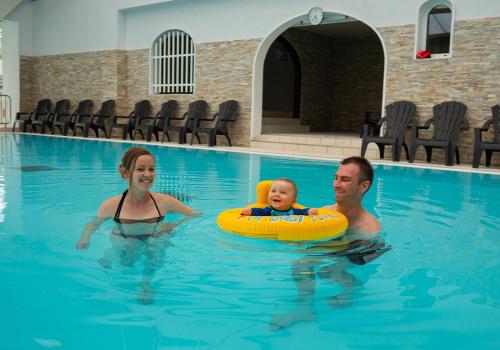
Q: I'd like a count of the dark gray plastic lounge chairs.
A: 11